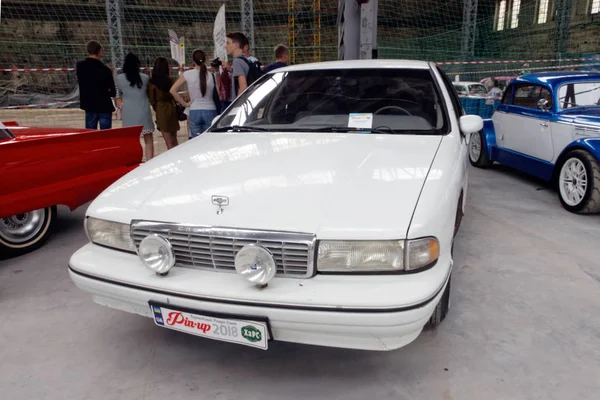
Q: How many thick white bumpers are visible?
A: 1